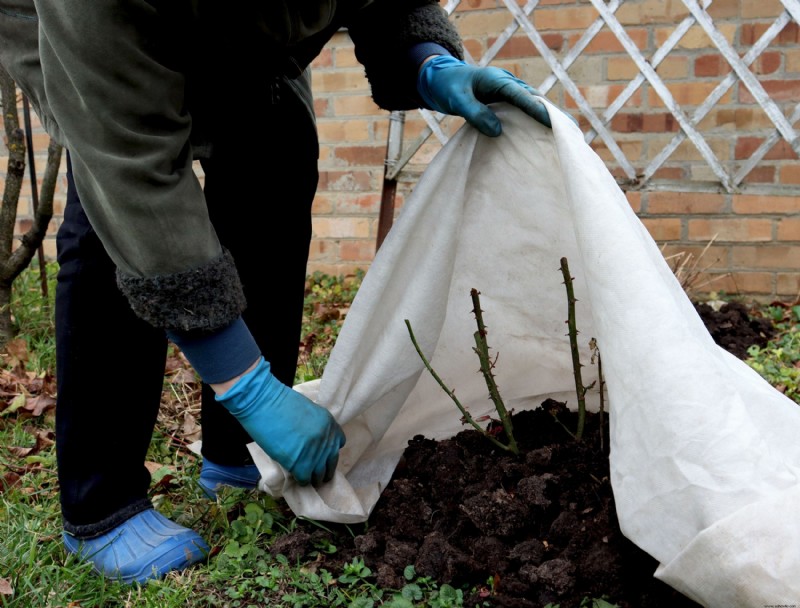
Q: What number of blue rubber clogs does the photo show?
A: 2